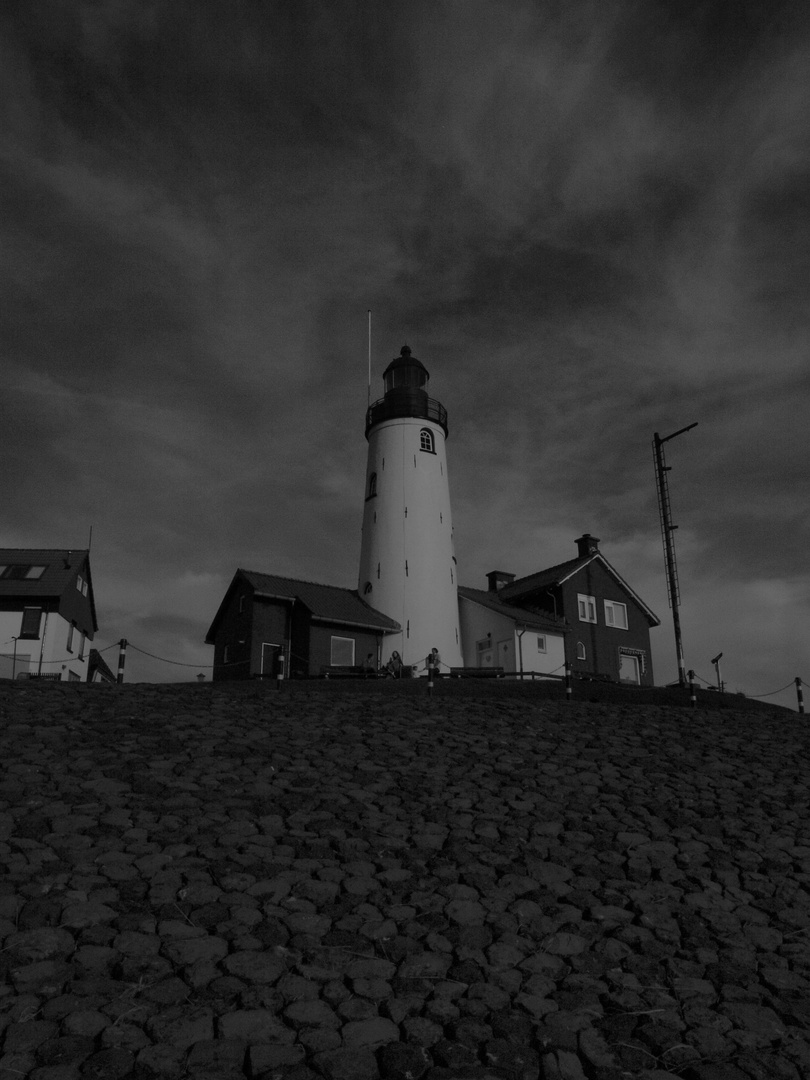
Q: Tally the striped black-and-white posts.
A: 6